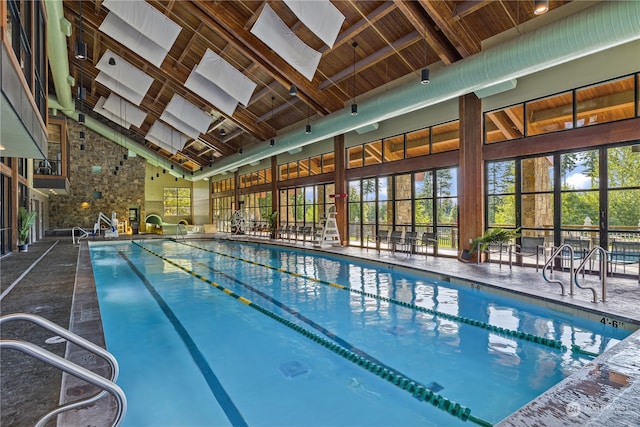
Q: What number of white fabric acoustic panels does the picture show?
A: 14